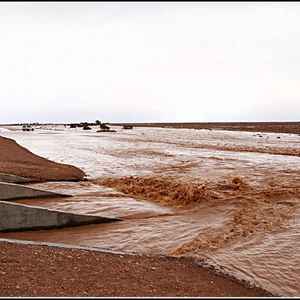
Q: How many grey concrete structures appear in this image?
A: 3